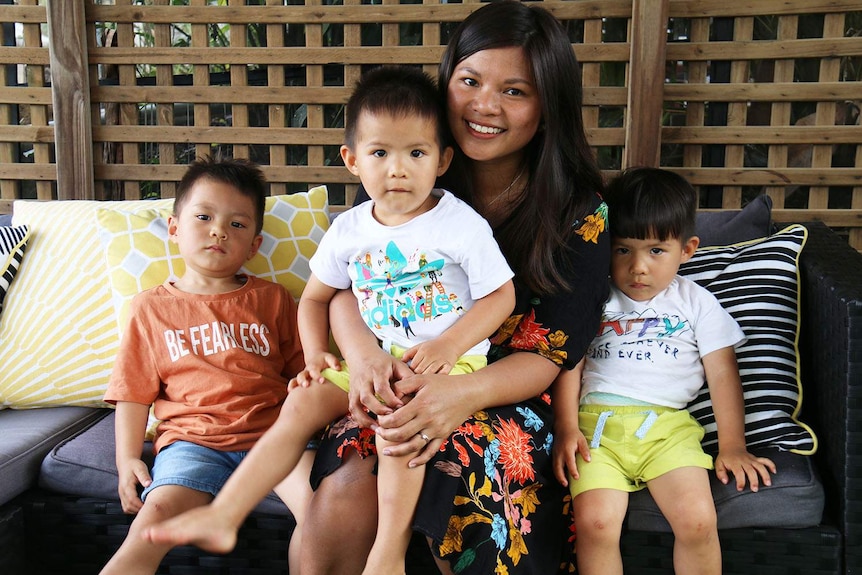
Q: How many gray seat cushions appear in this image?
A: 3